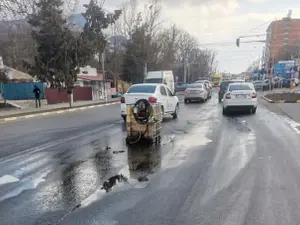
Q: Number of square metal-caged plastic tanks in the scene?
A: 1